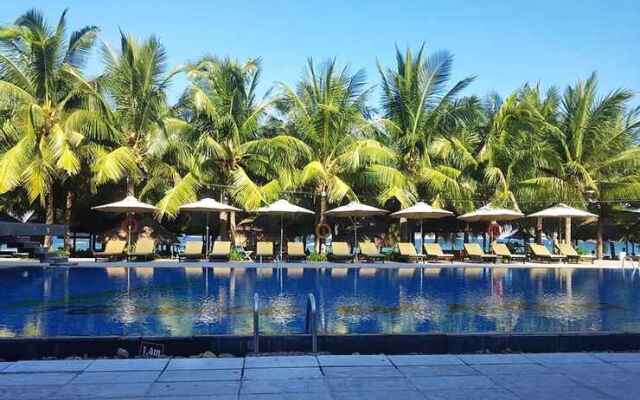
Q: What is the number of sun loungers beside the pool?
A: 14